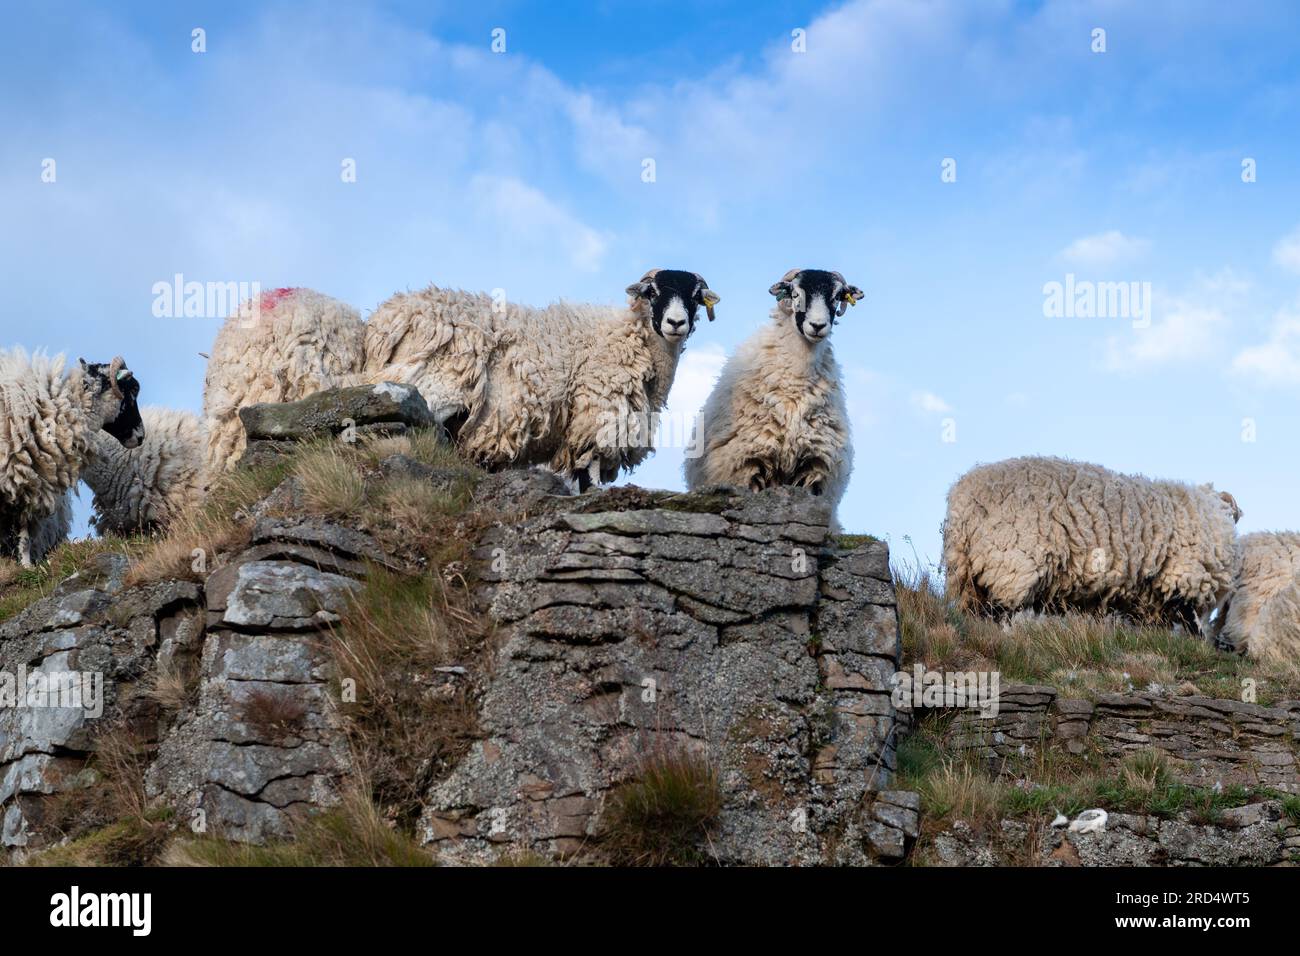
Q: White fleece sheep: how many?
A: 7